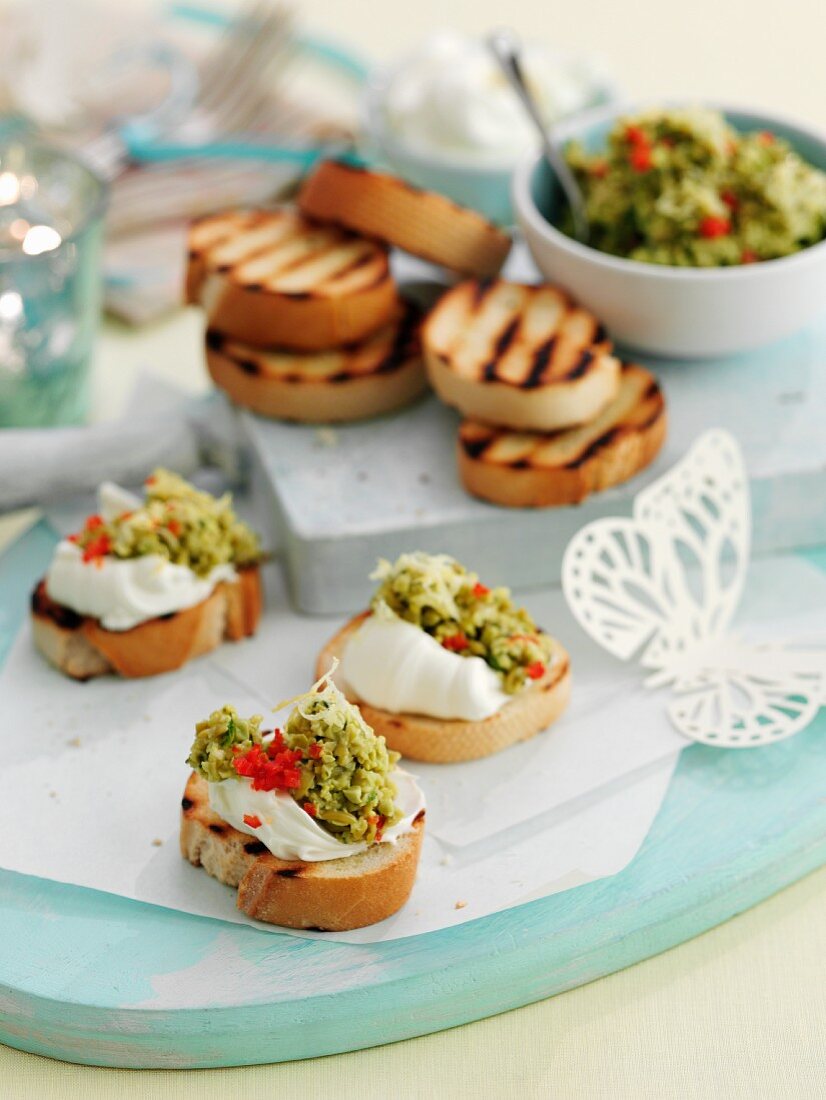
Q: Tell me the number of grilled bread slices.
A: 8